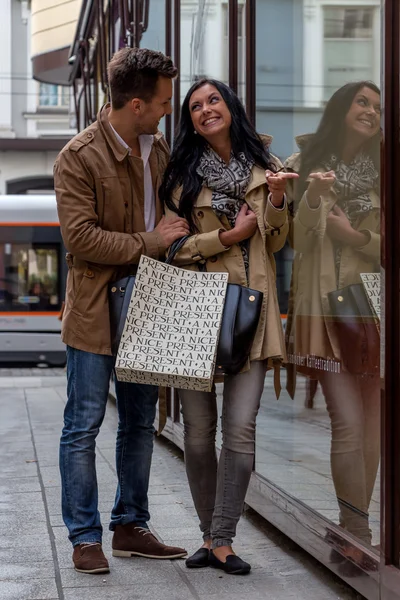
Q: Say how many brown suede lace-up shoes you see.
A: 2